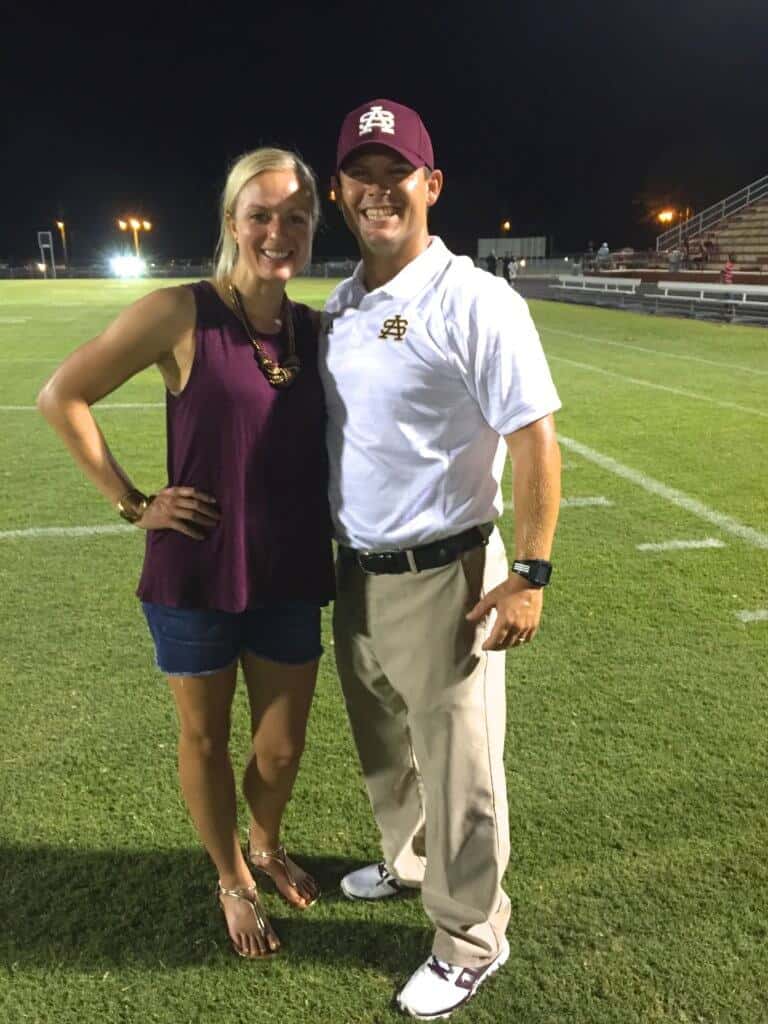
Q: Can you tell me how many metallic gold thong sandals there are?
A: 2